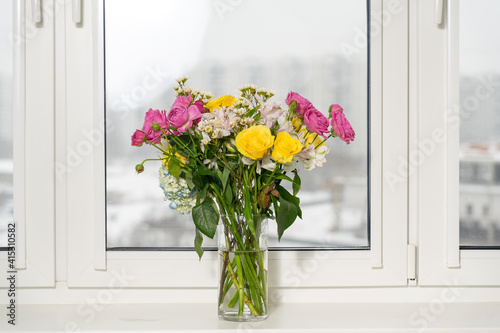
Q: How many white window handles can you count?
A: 3